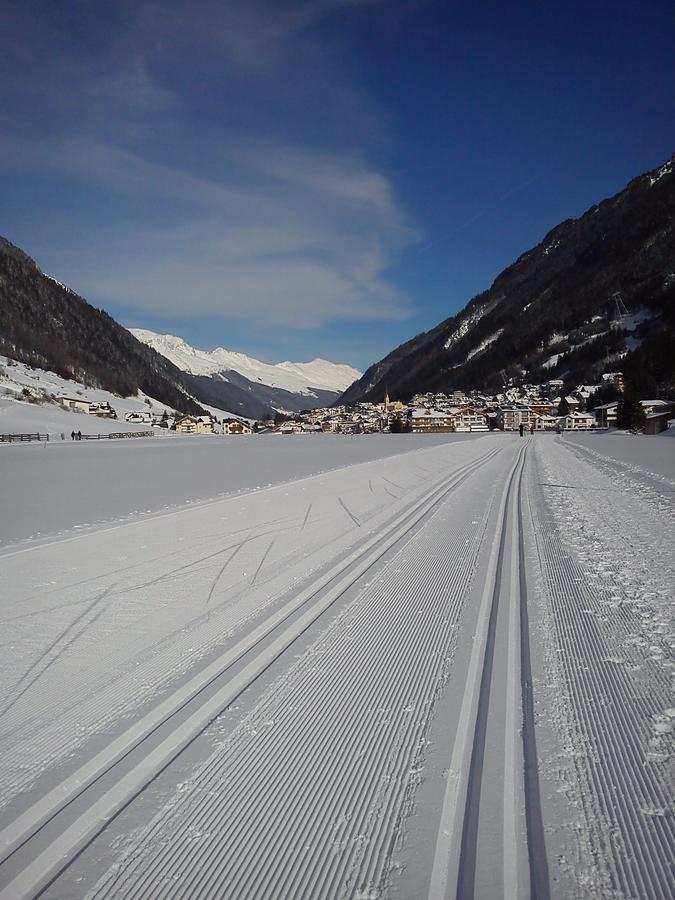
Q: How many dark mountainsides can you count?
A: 2